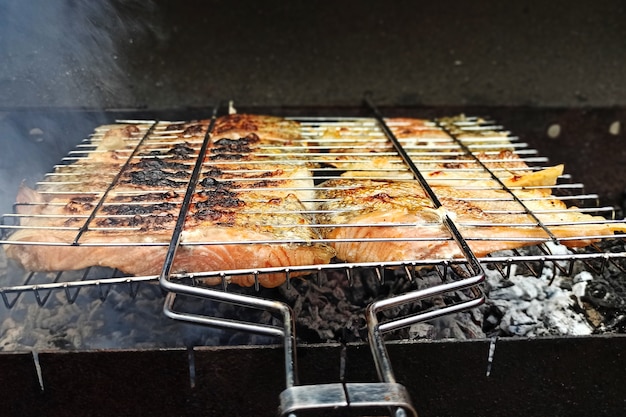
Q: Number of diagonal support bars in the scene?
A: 4